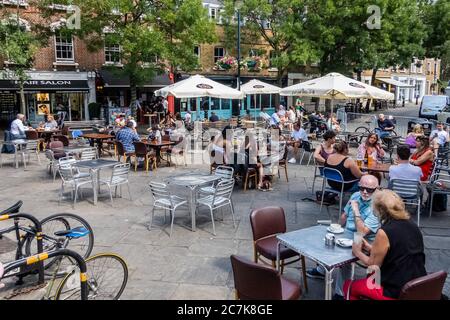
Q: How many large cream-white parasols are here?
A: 3